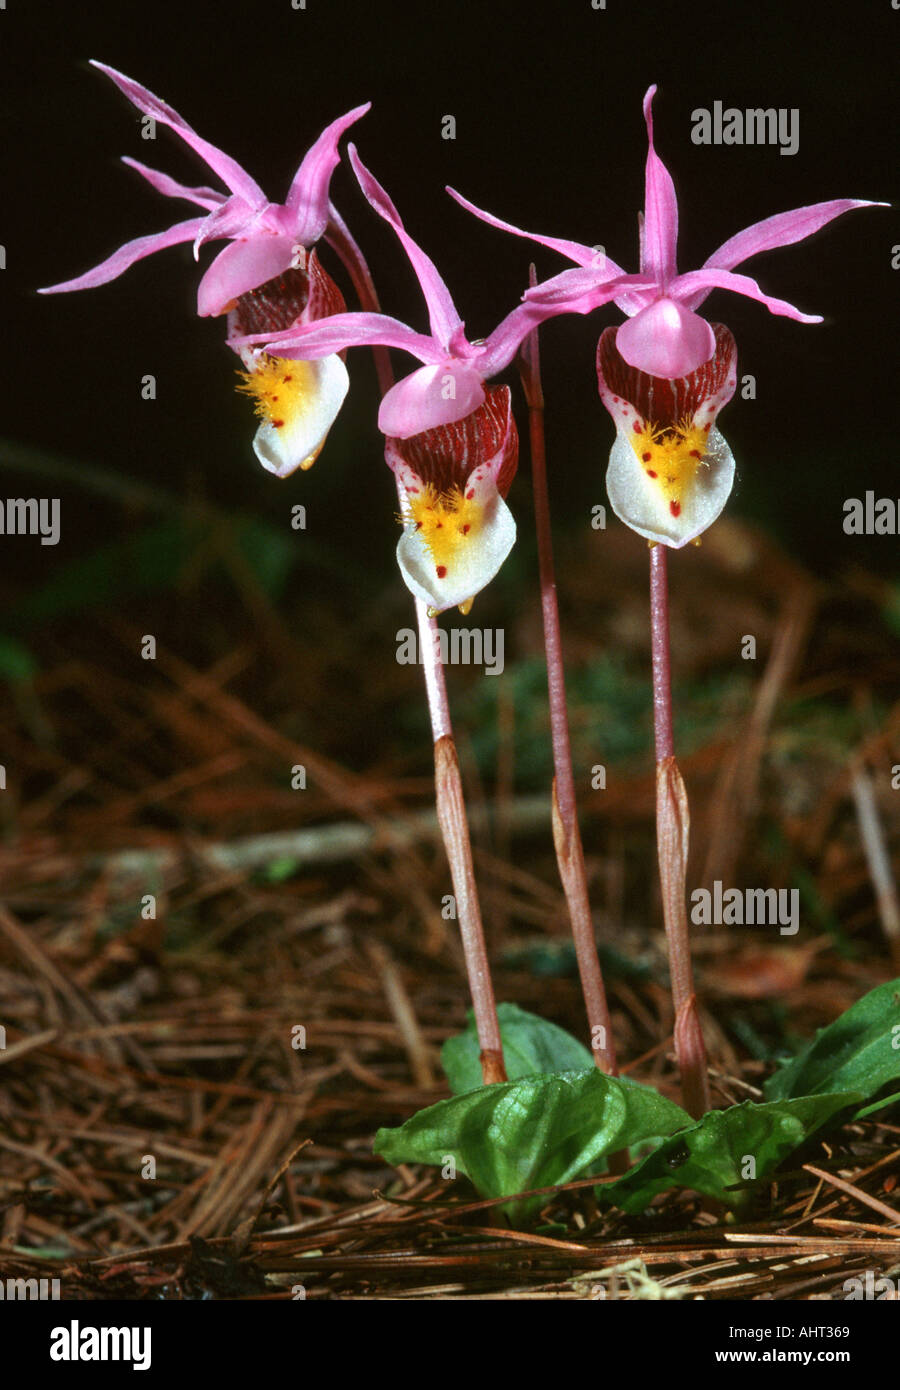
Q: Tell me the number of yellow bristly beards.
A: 3